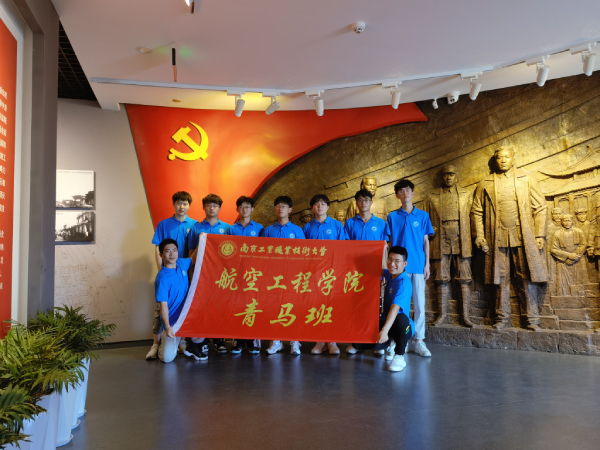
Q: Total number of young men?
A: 9